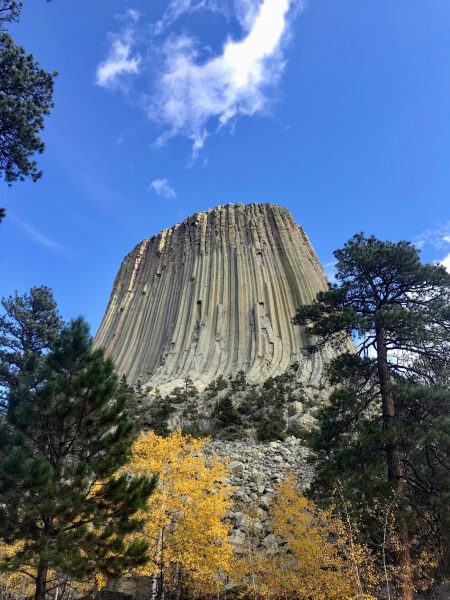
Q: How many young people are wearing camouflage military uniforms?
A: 0